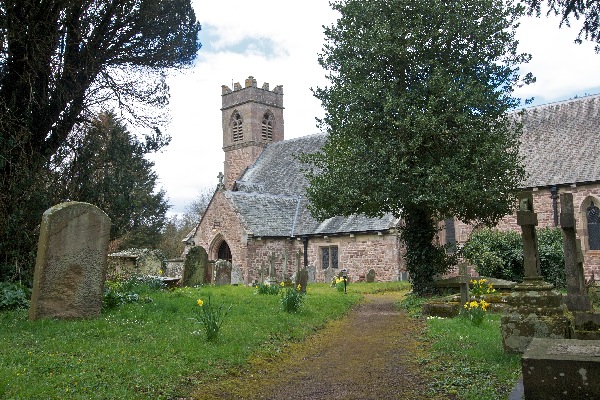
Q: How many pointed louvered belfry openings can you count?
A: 2